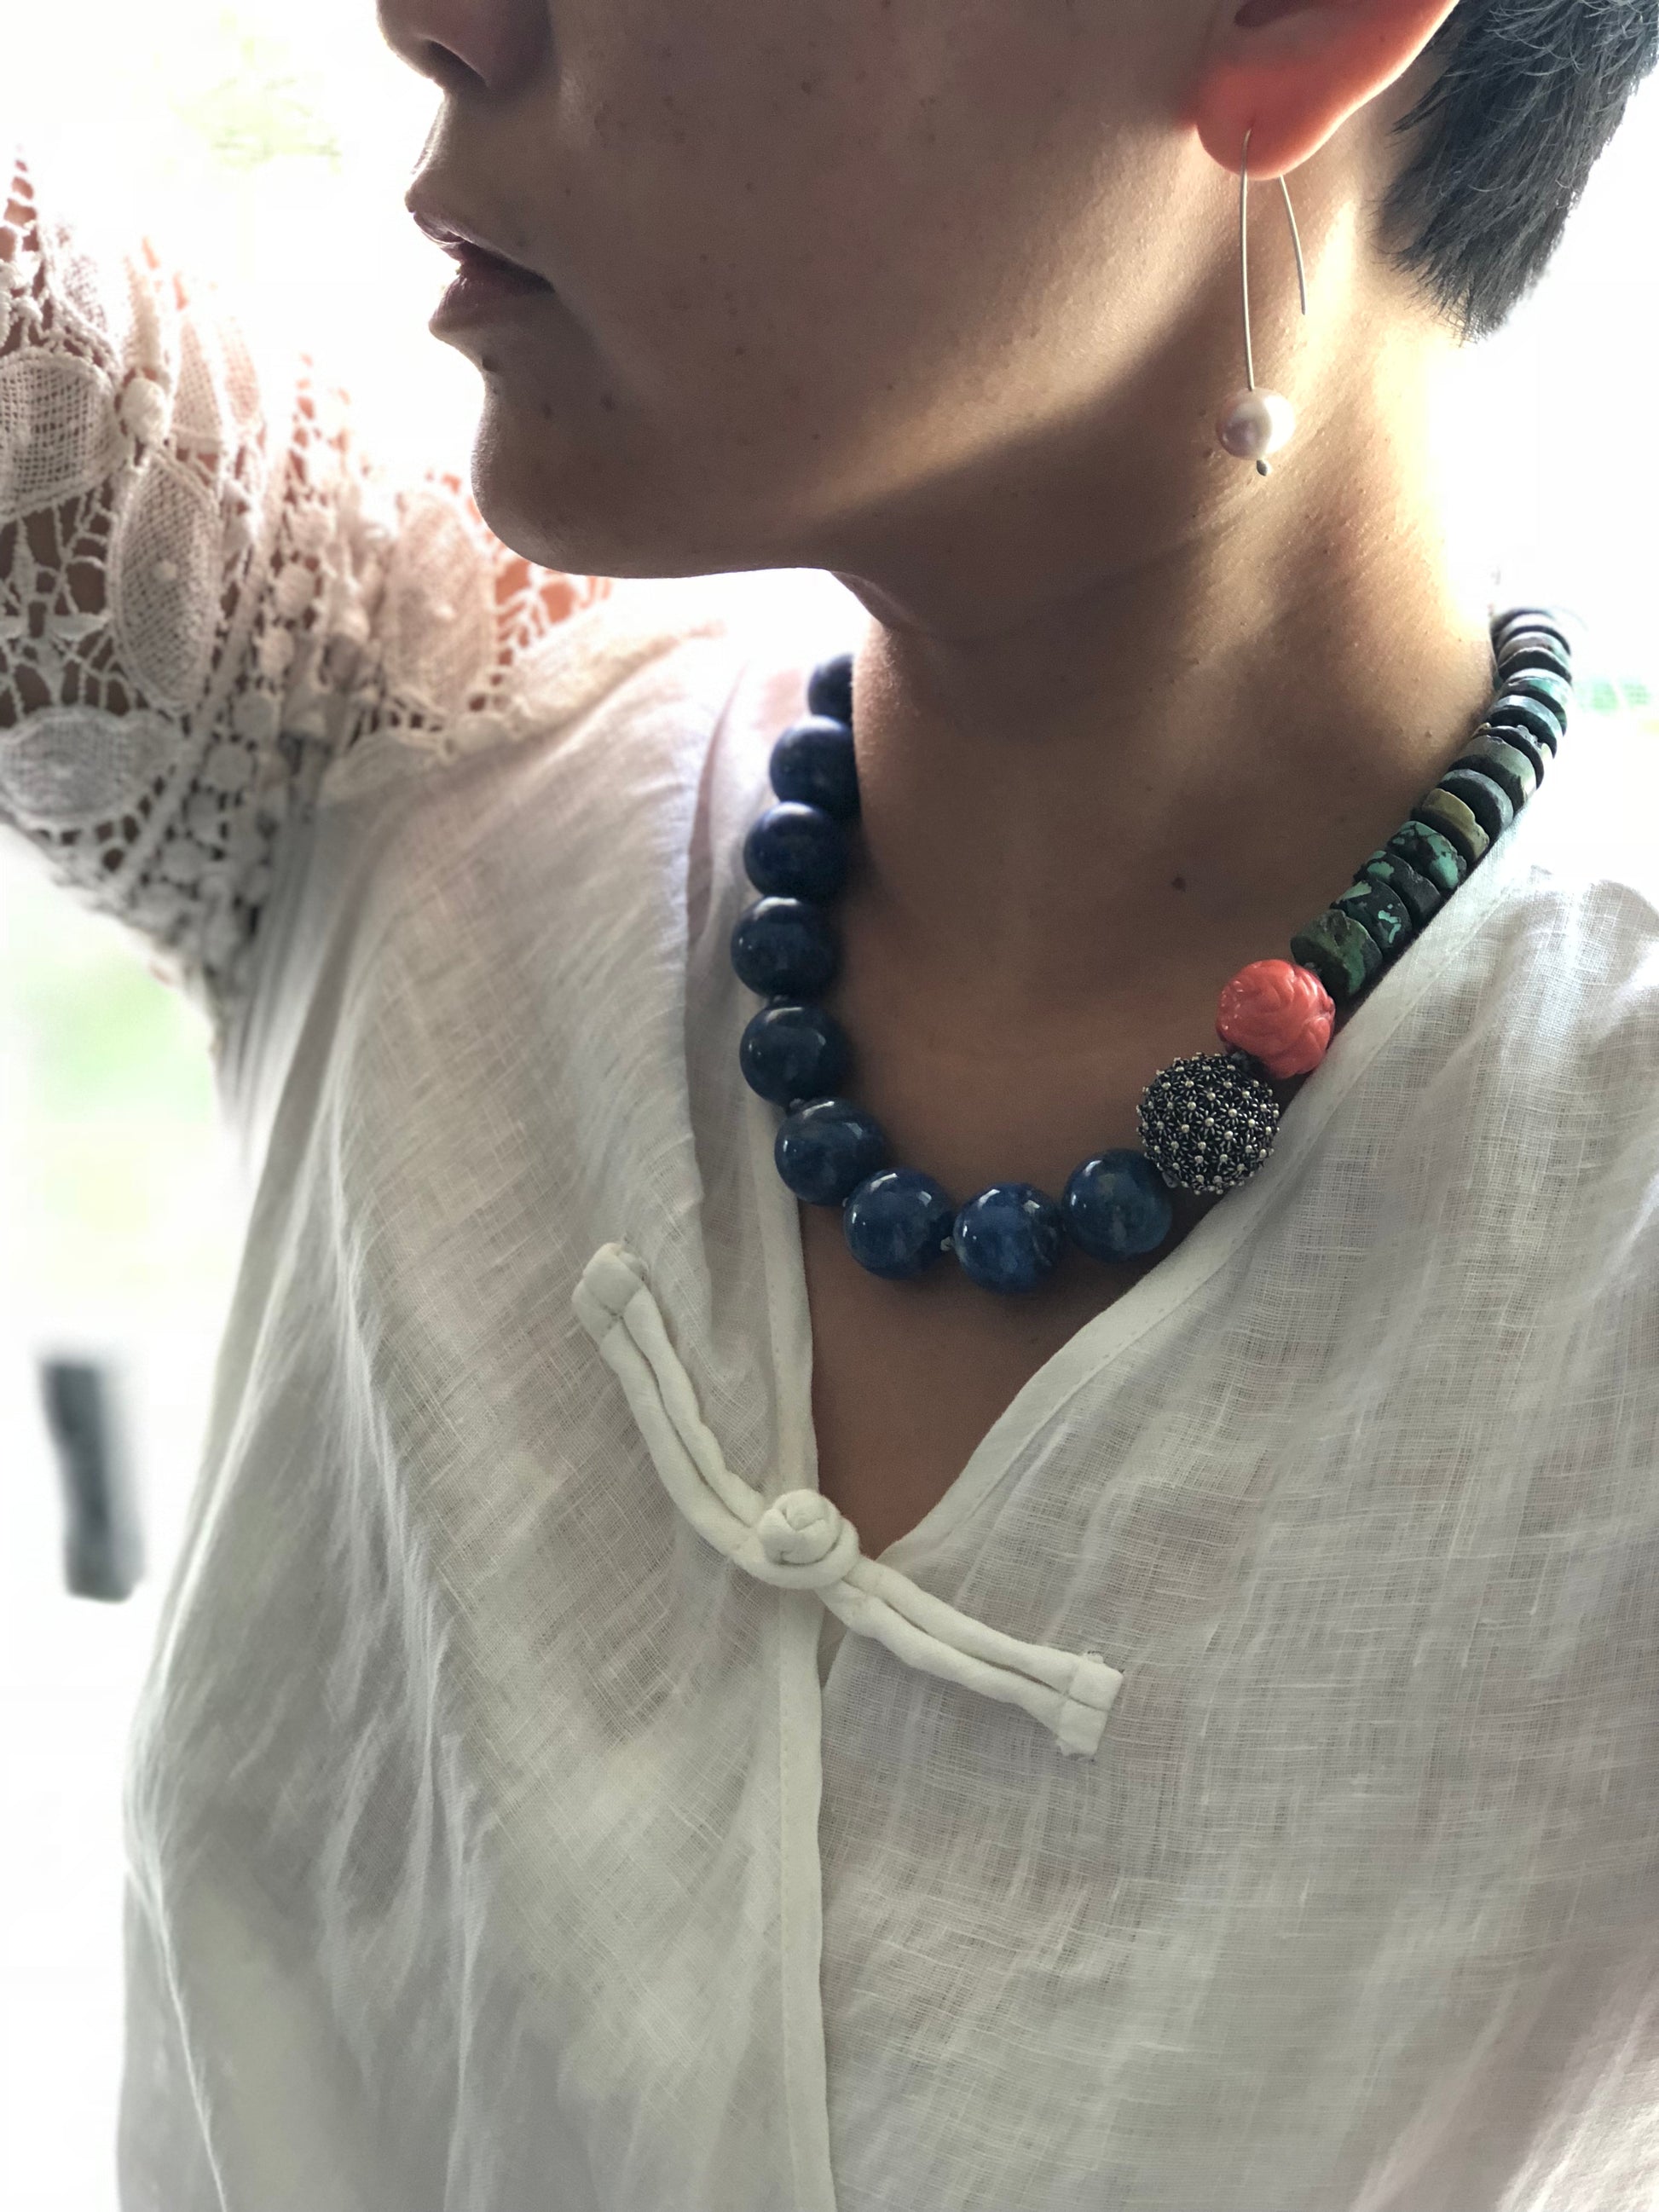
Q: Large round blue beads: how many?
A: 9